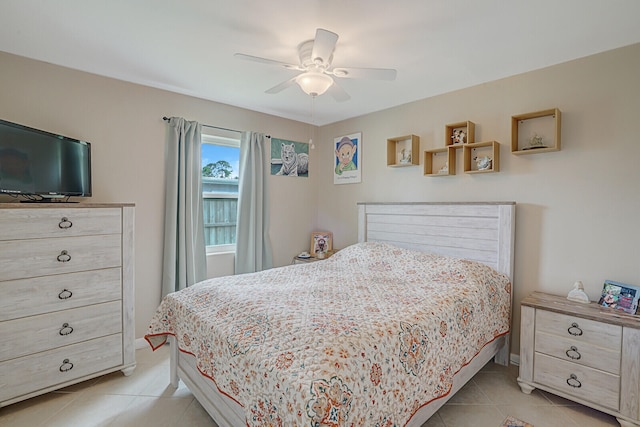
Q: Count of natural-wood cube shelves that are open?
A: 5